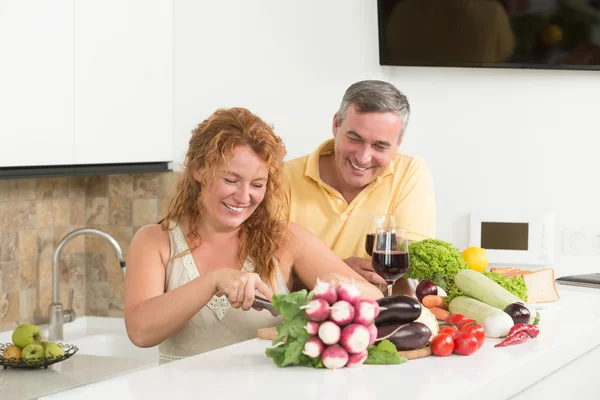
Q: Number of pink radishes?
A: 13